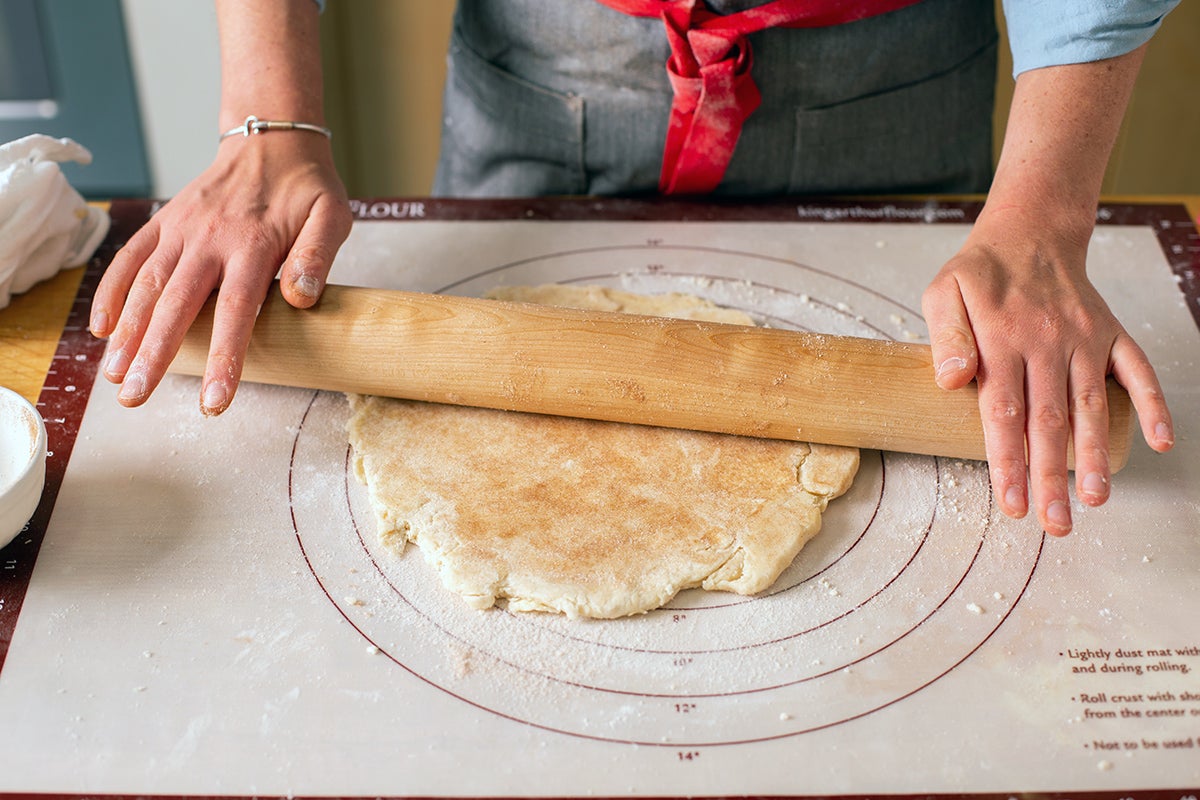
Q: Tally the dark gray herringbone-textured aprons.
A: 1